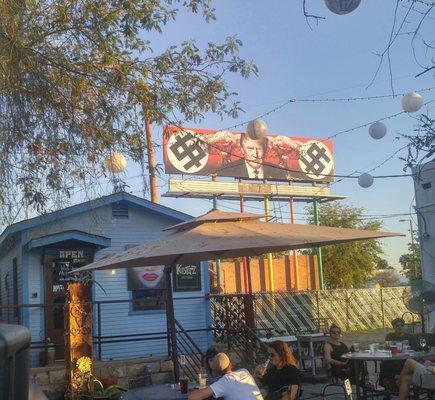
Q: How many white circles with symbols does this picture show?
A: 2